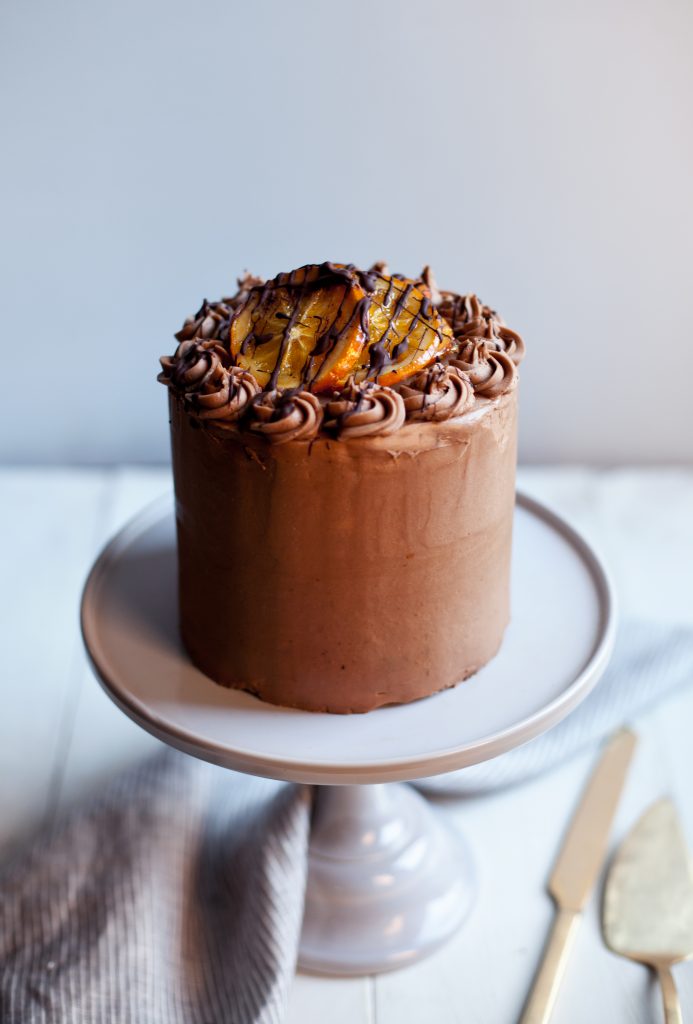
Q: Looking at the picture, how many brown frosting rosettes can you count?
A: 12